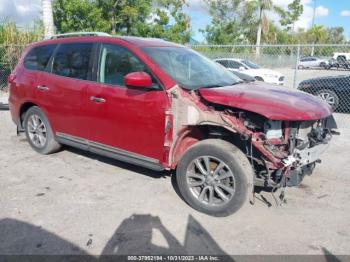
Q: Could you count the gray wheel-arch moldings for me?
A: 0